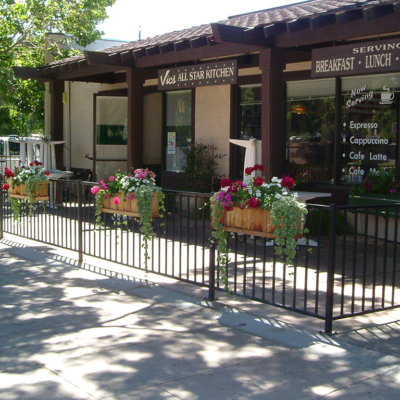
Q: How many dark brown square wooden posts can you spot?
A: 3